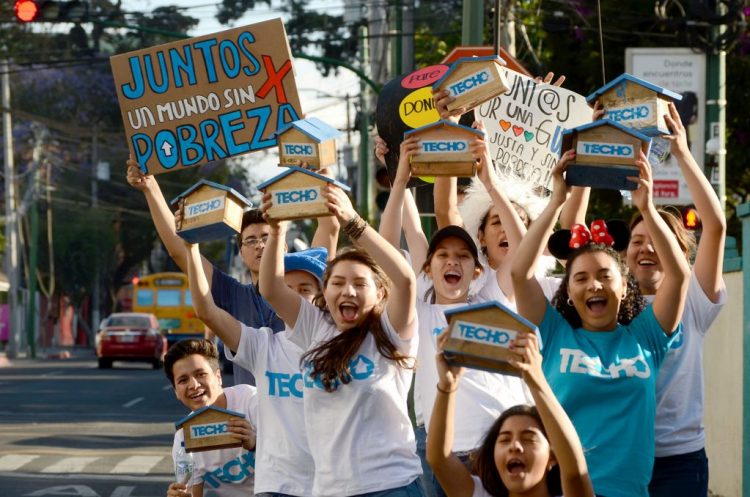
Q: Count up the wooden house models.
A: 9